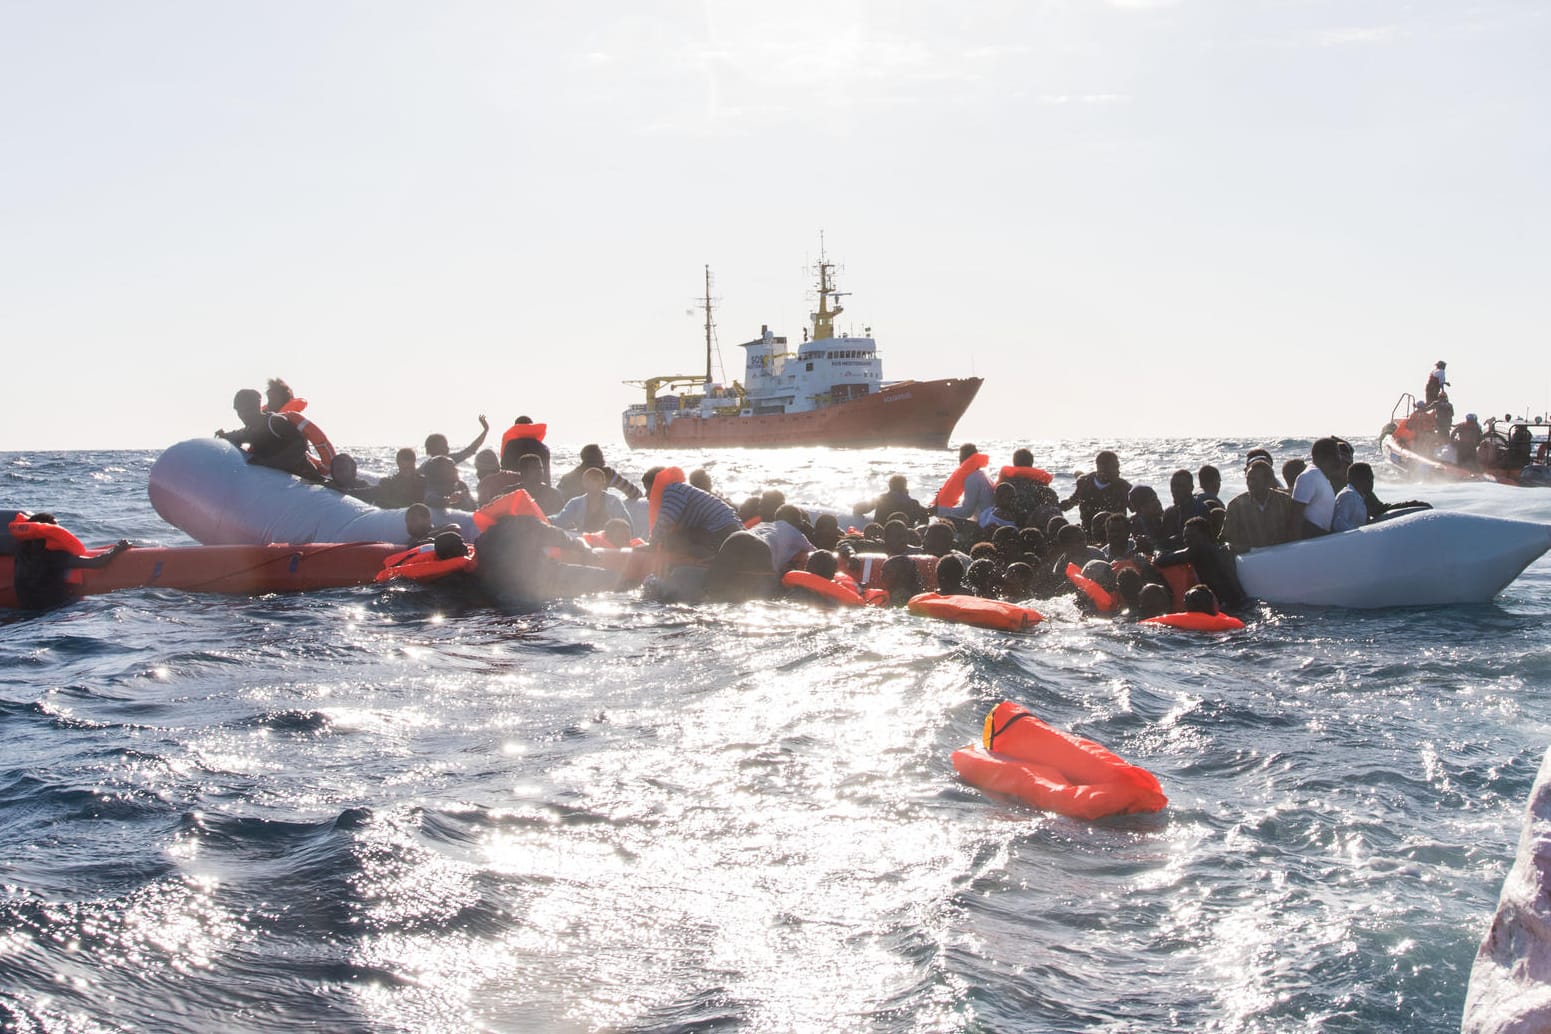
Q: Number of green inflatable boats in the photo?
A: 0